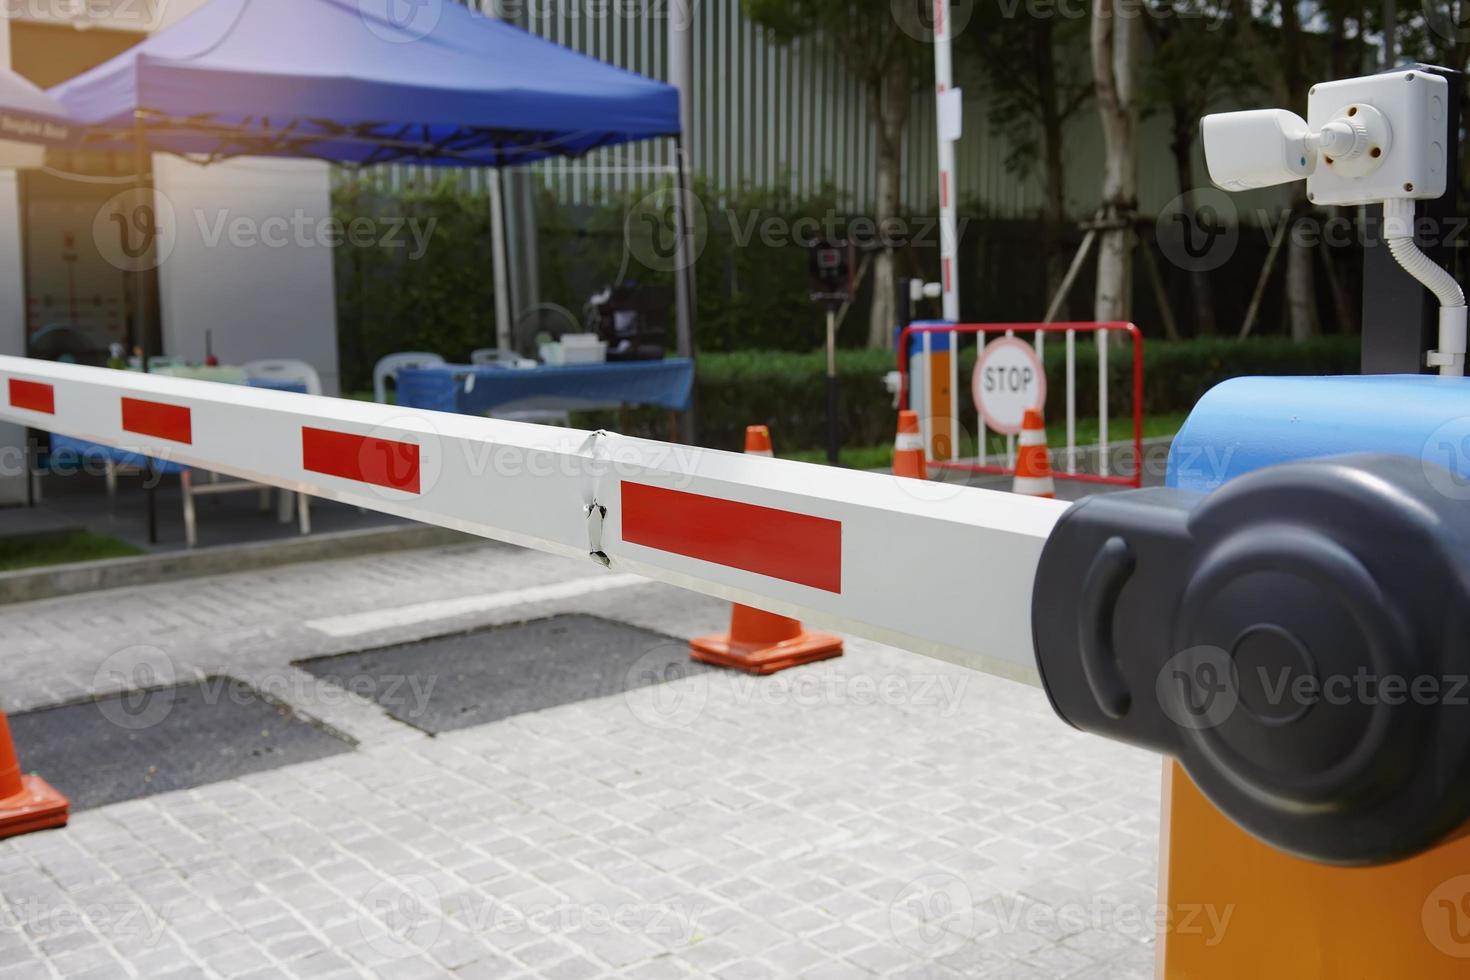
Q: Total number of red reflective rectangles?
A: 4